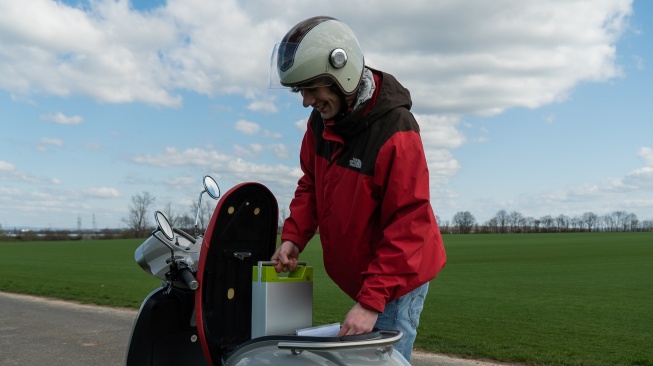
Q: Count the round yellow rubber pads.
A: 3